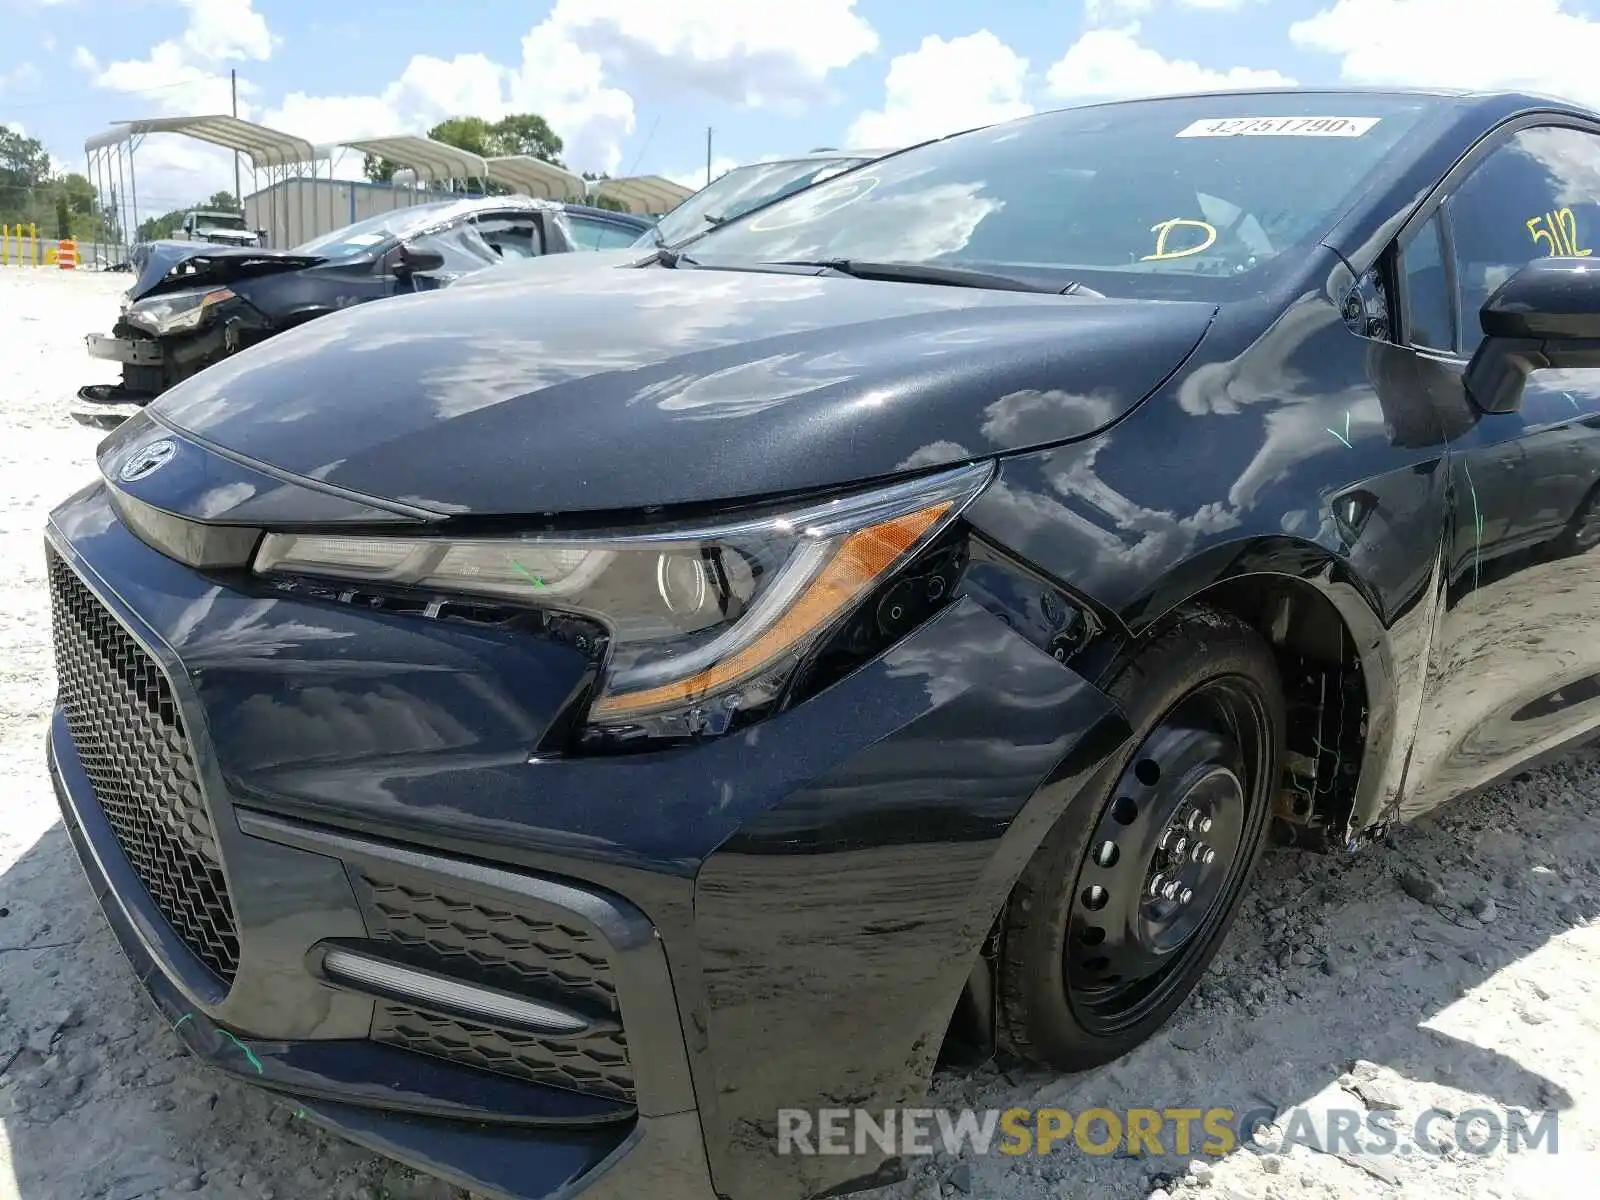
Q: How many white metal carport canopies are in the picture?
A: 4